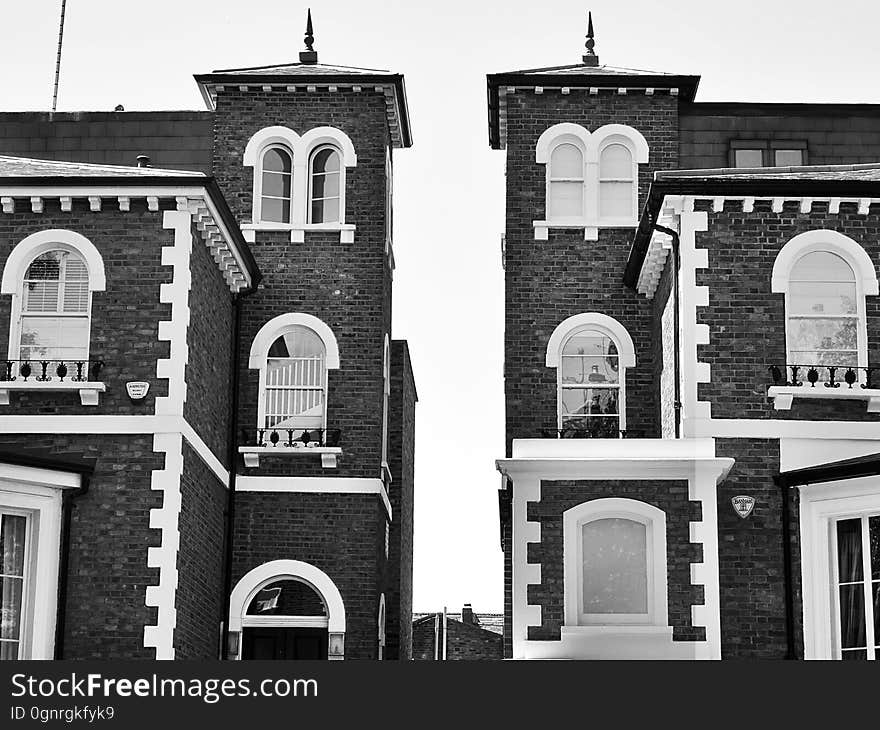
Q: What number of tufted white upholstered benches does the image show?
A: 0